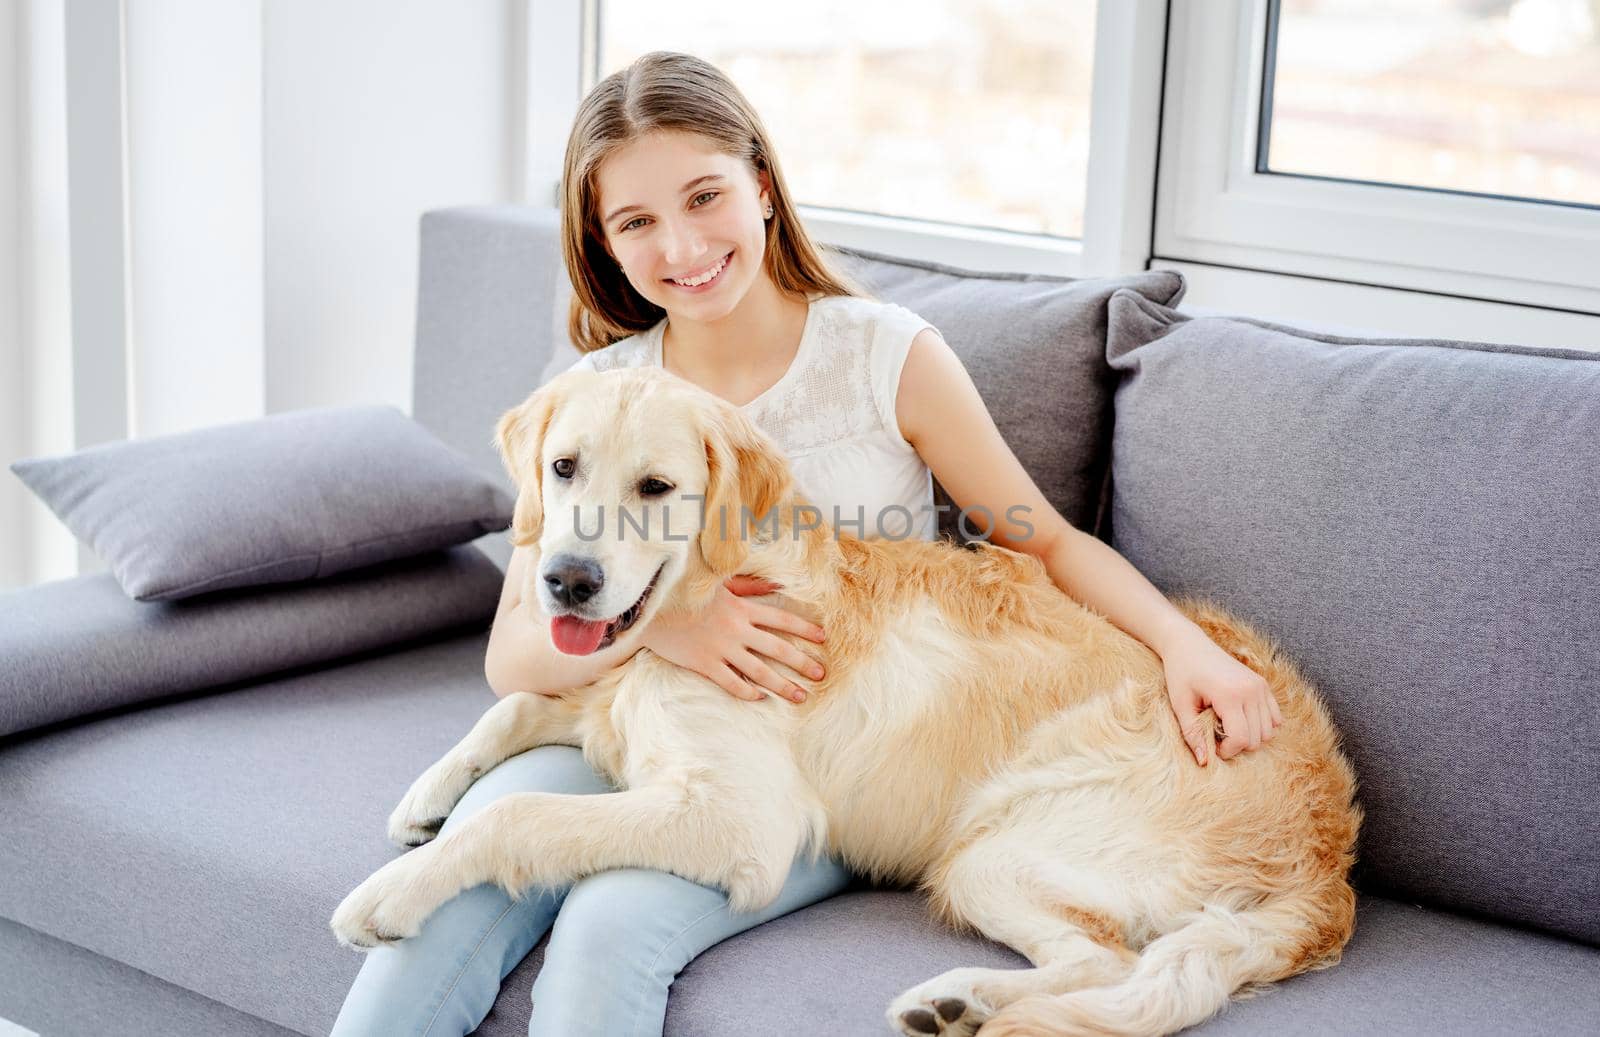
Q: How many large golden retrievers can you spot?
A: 1